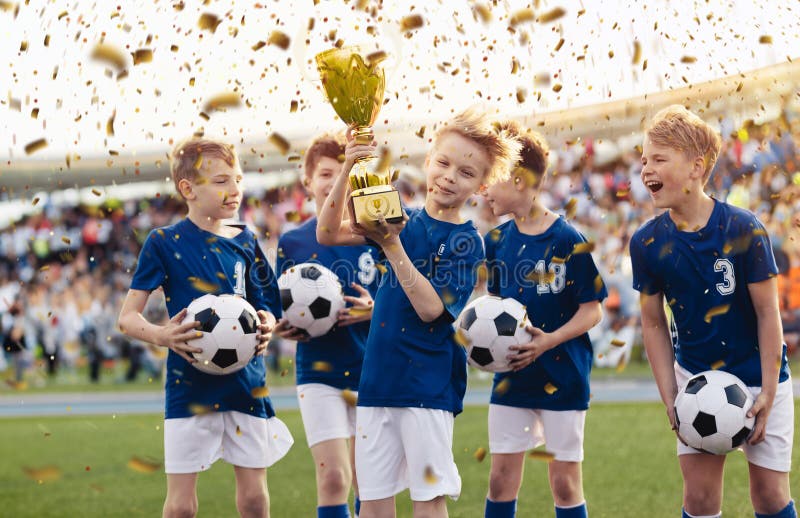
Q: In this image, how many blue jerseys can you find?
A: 5